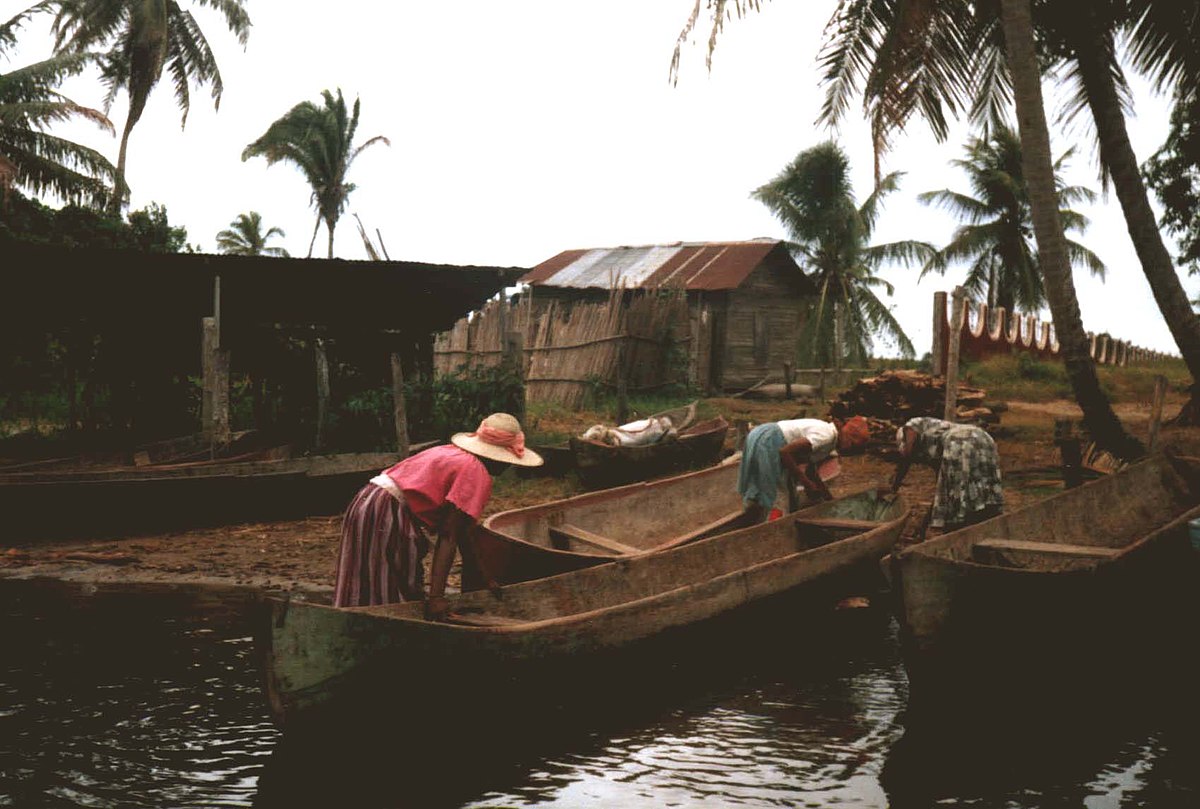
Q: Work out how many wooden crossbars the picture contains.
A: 4